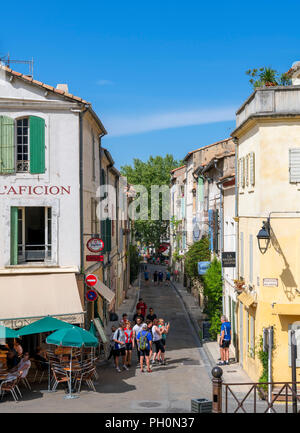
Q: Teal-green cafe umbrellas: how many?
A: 3